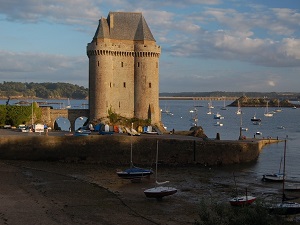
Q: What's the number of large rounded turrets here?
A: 2